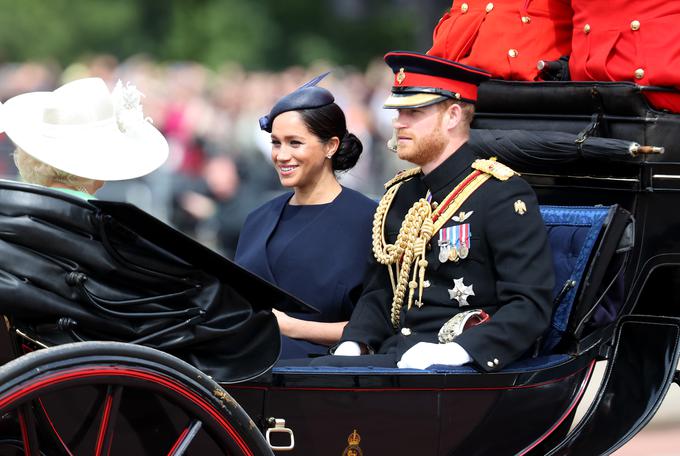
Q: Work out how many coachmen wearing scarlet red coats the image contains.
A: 2